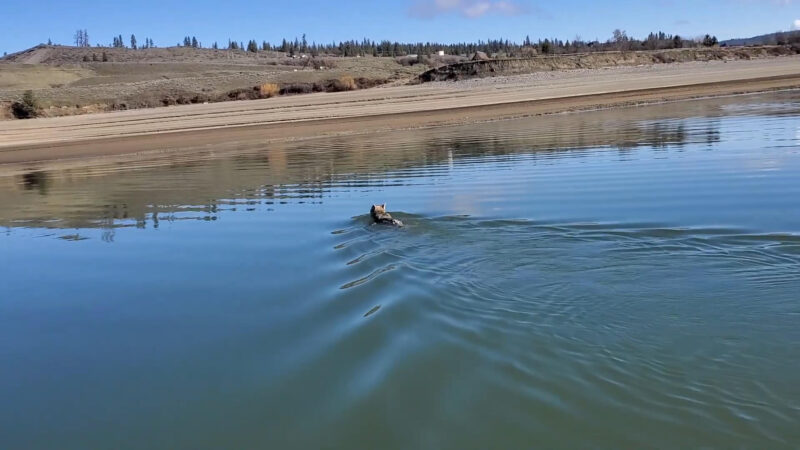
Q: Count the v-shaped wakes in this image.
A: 1